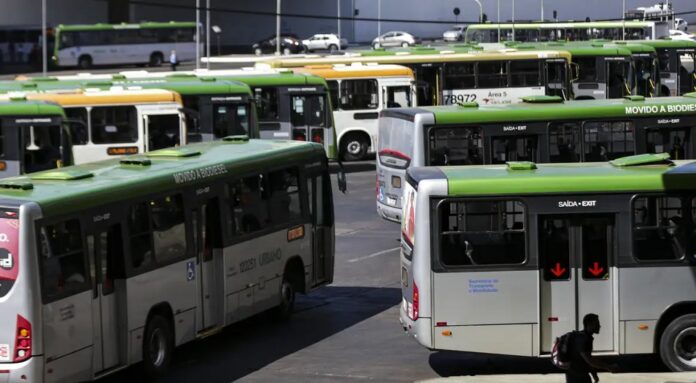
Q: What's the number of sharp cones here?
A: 0